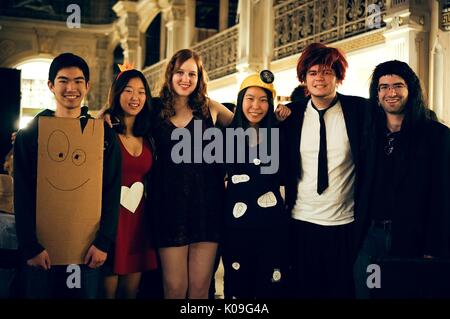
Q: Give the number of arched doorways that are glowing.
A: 1